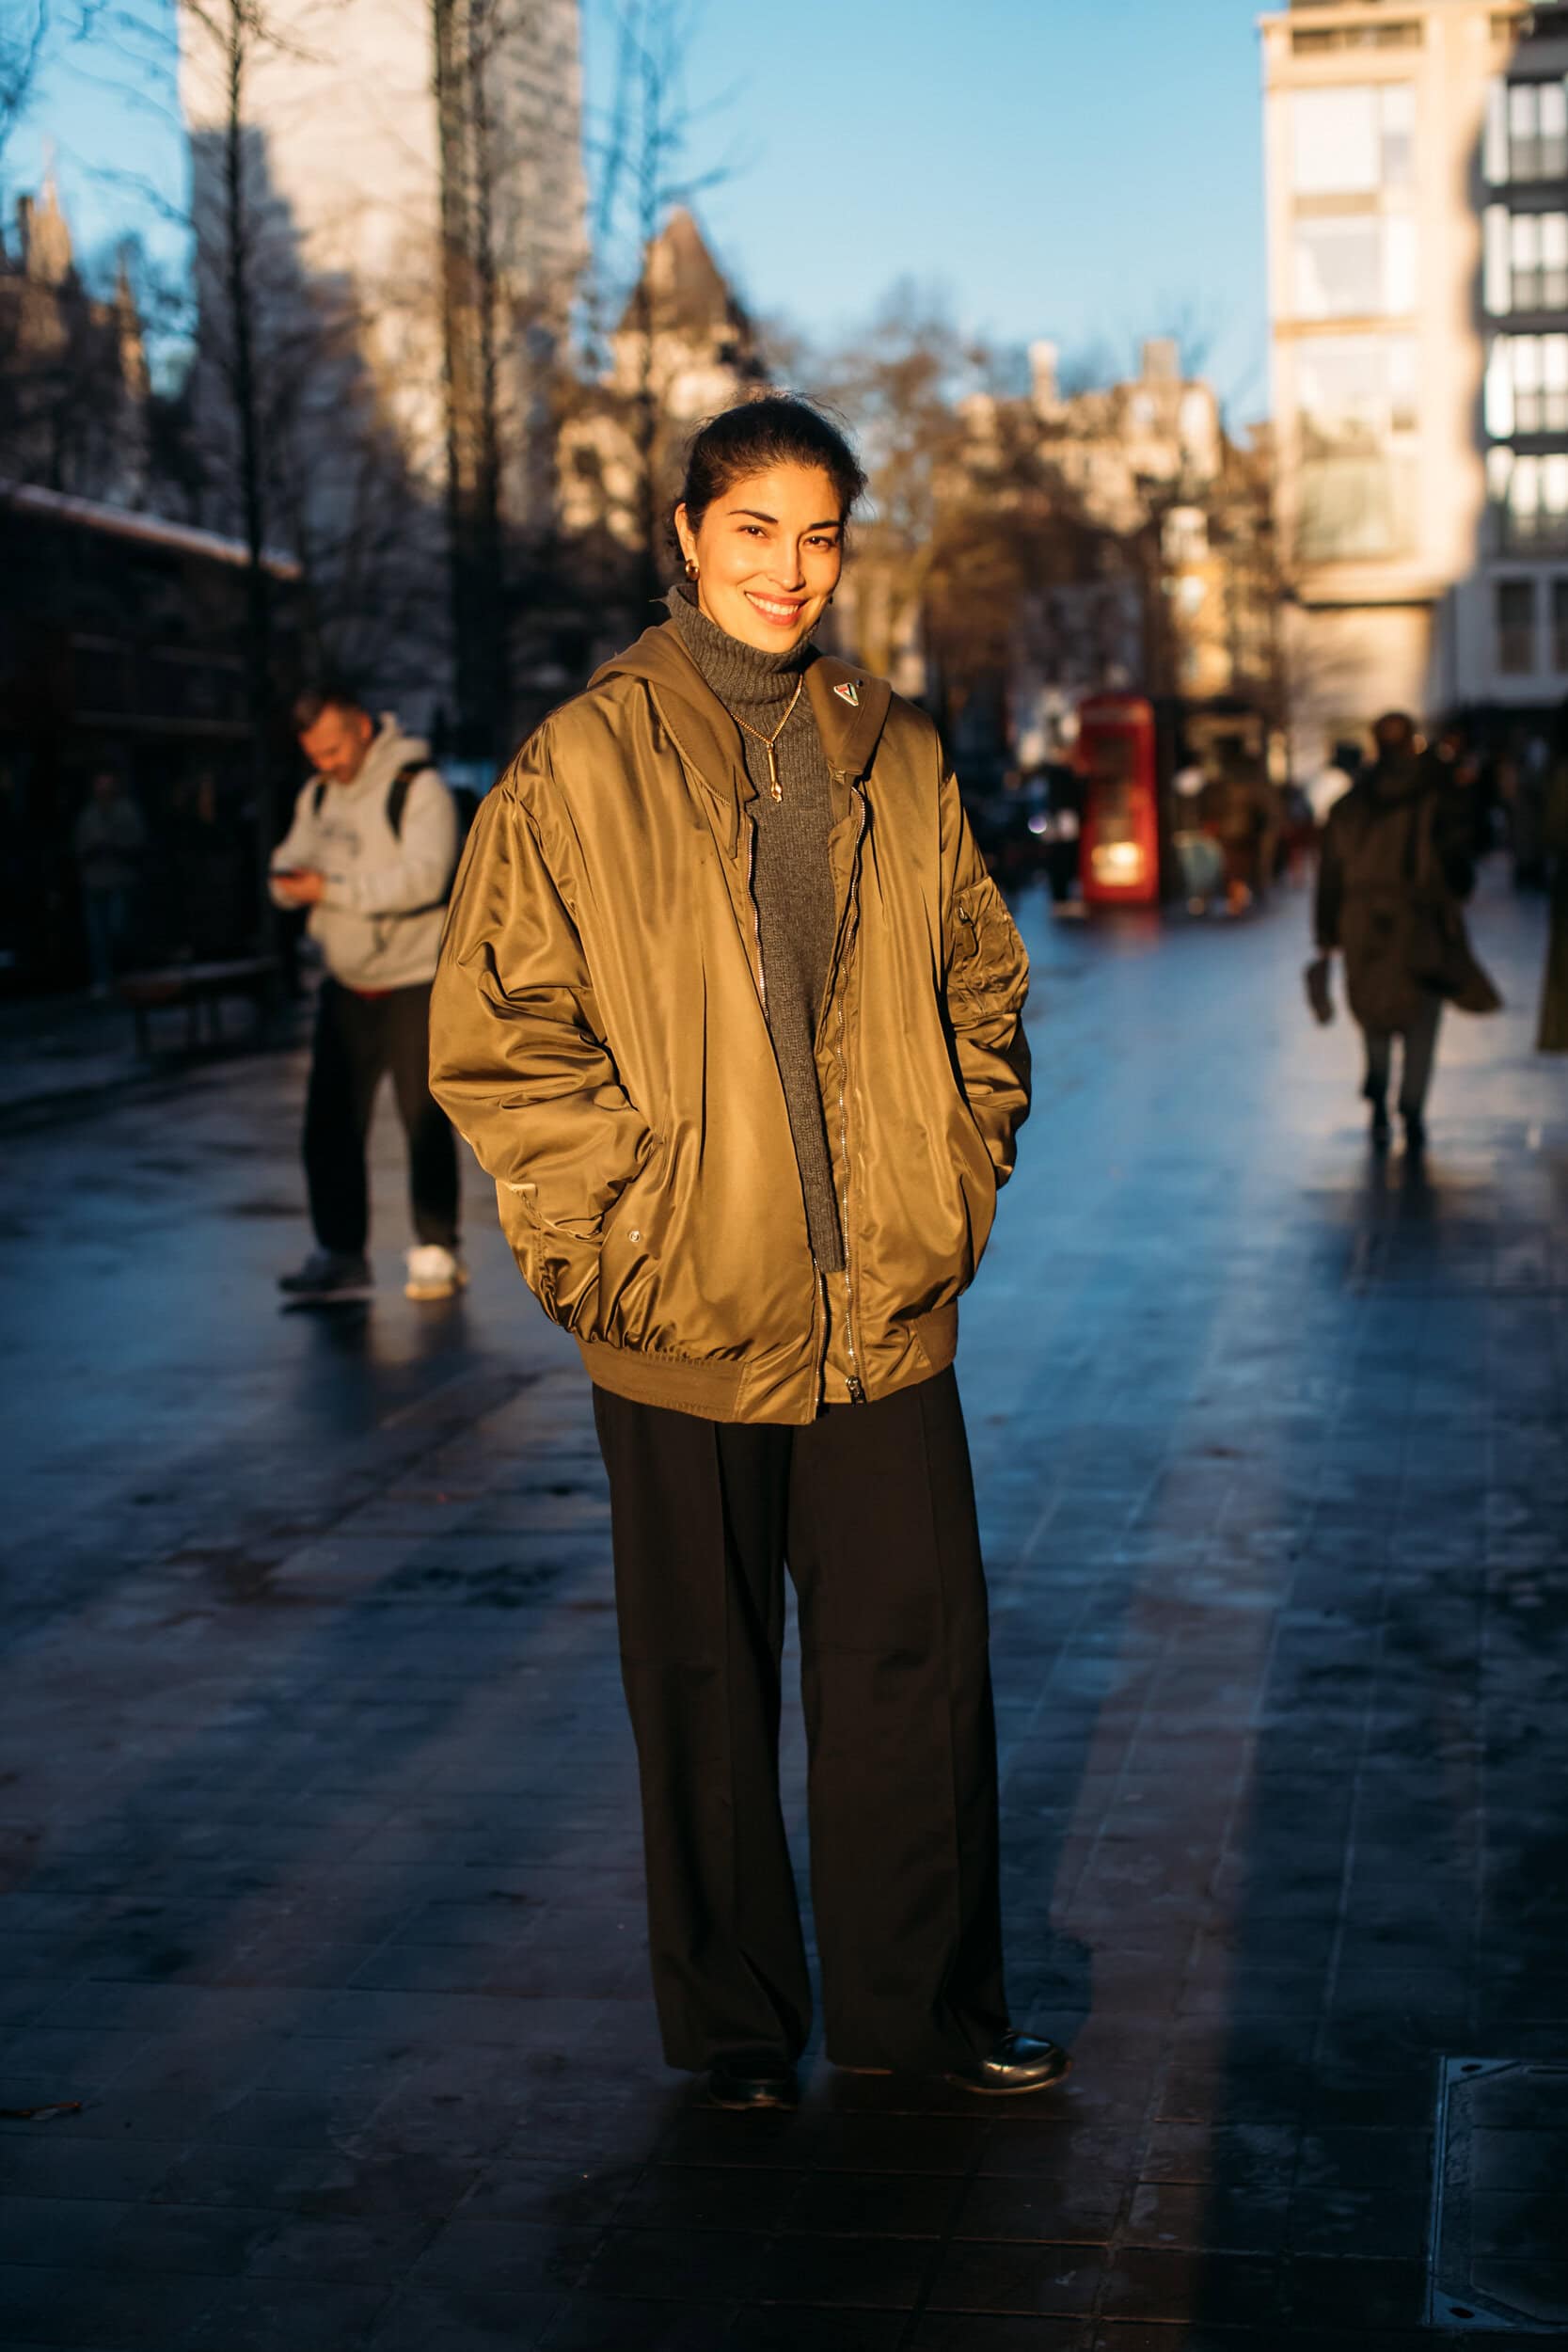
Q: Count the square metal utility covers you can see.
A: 1